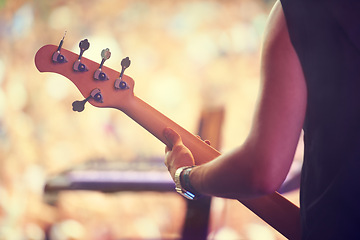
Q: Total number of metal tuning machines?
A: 5